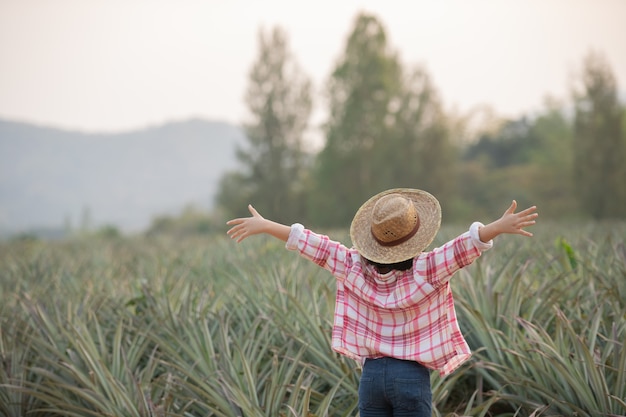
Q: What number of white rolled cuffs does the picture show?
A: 2